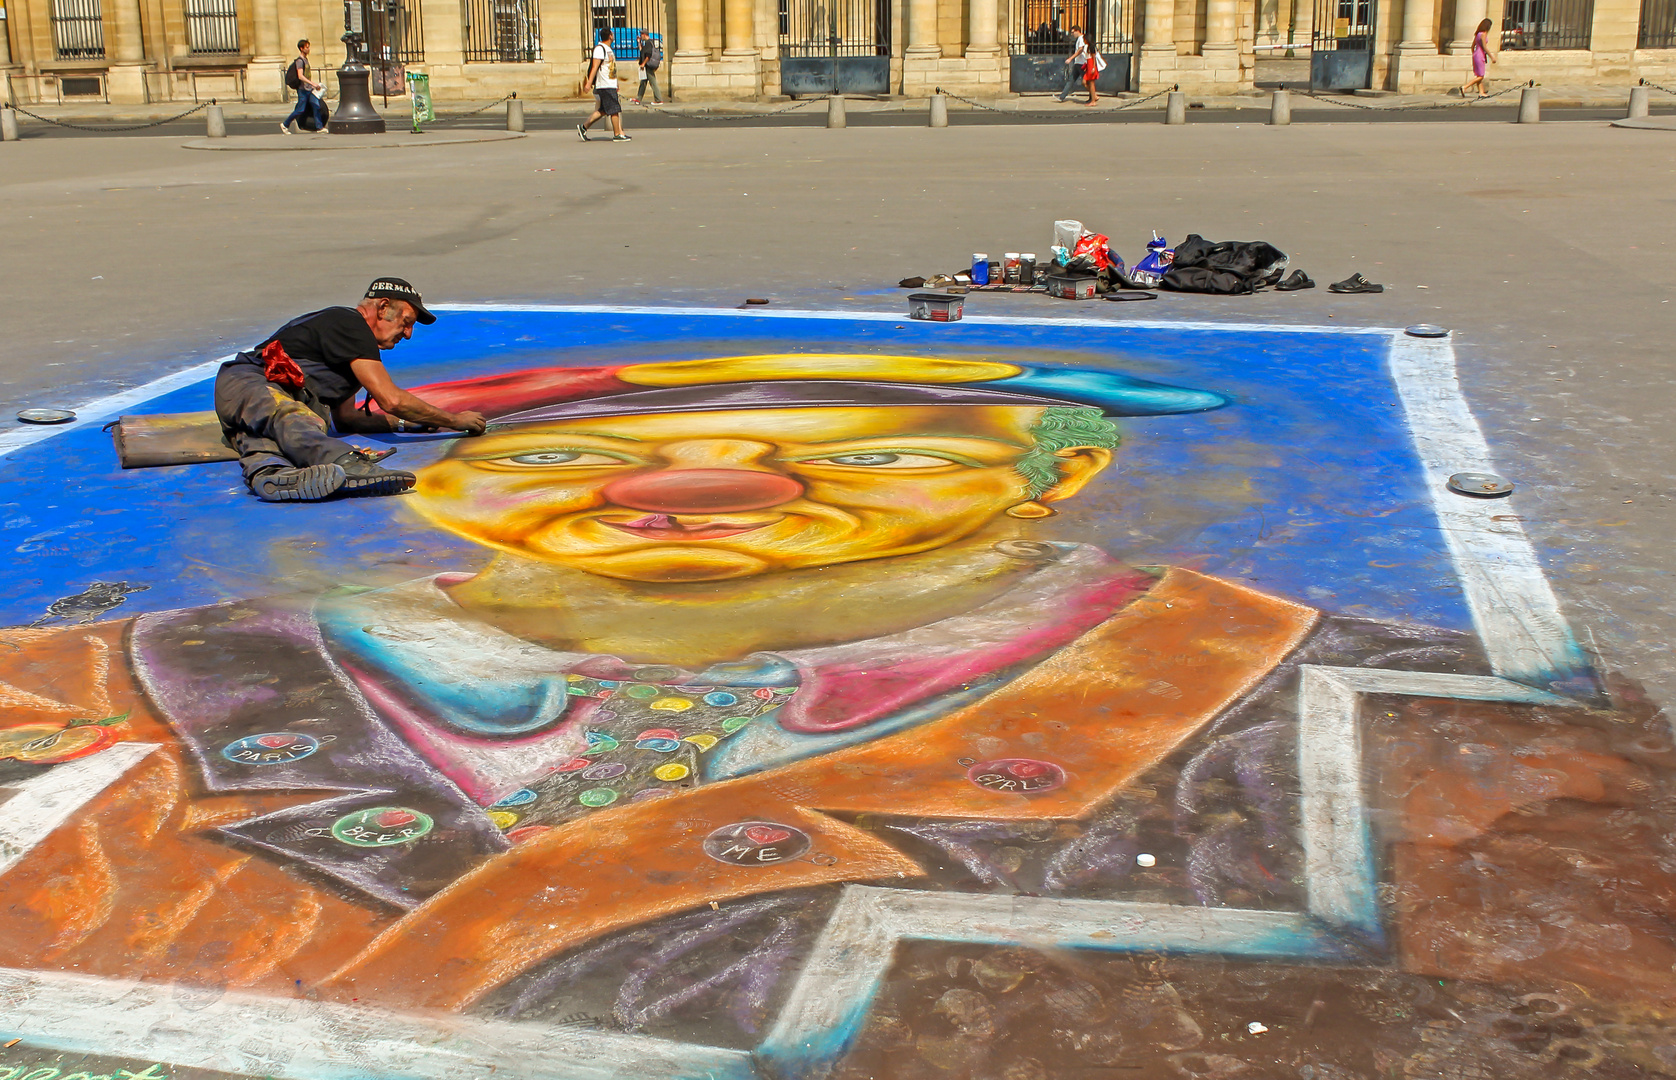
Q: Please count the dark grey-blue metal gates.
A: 3